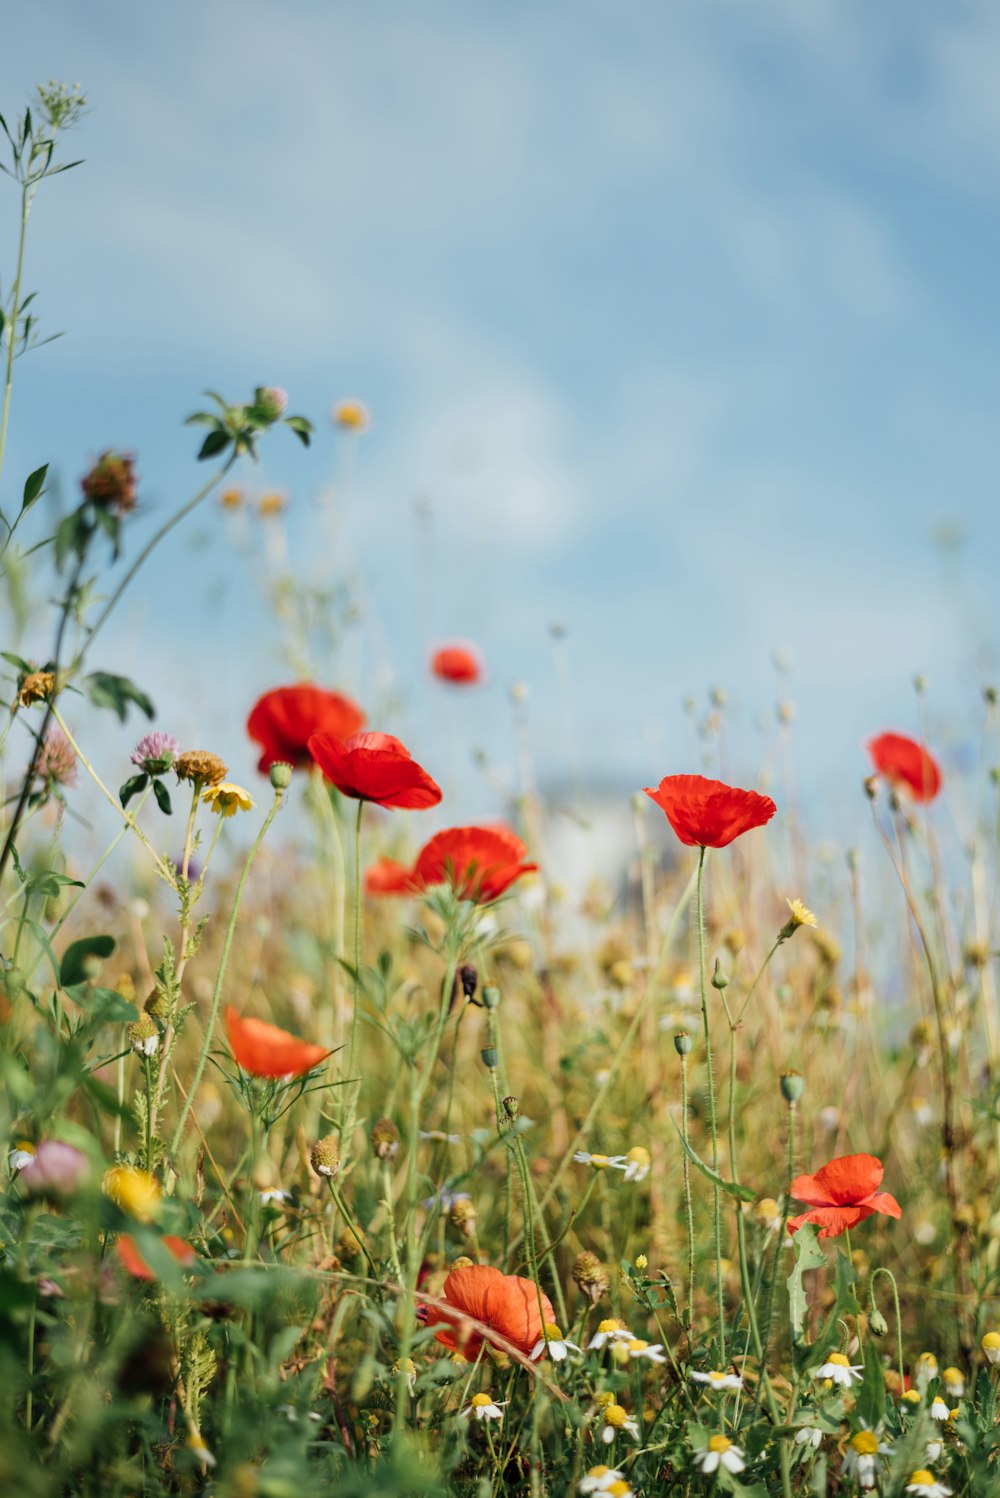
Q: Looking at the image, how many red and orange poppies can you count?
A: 11